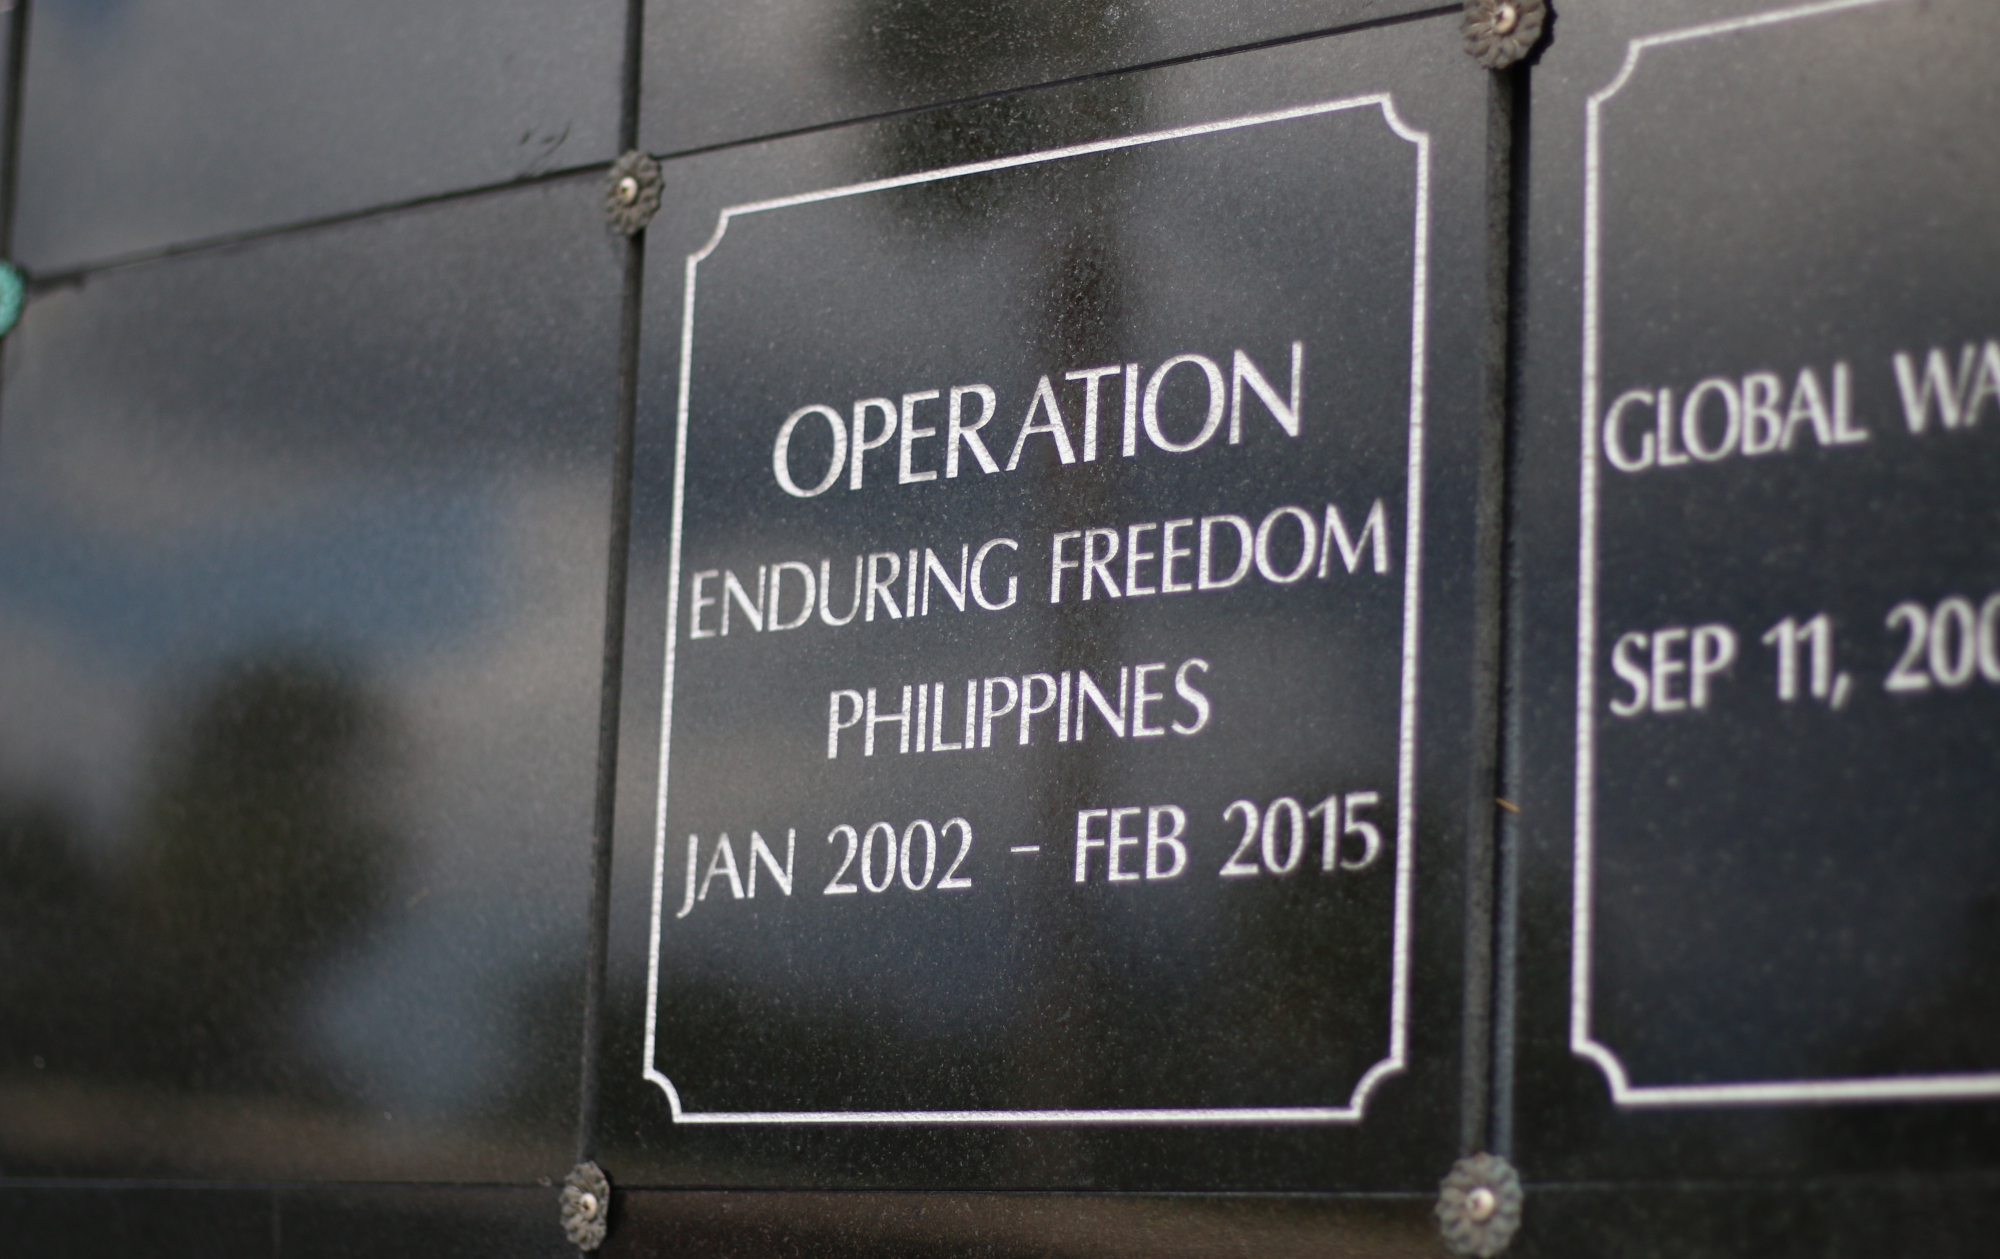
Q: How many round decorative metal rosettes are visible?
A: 5